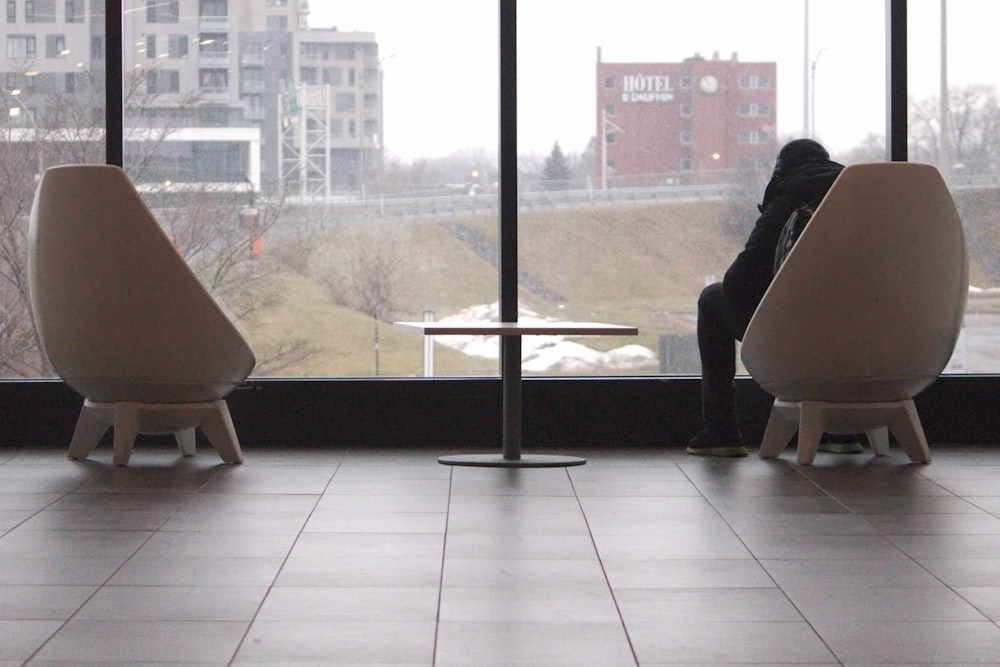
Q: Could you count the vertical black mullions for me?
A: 3